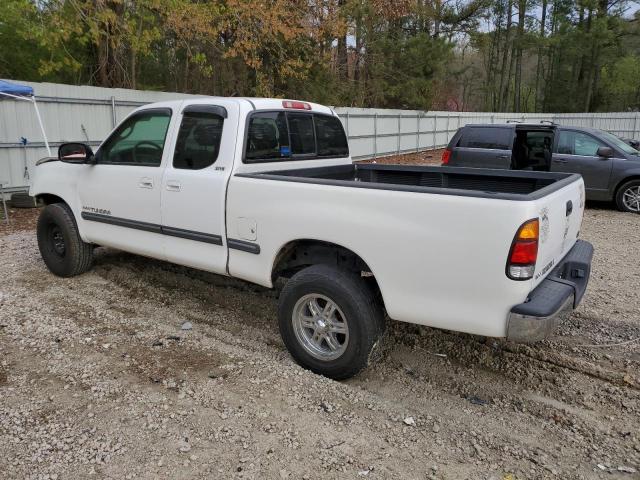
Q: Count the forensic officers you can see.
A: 0